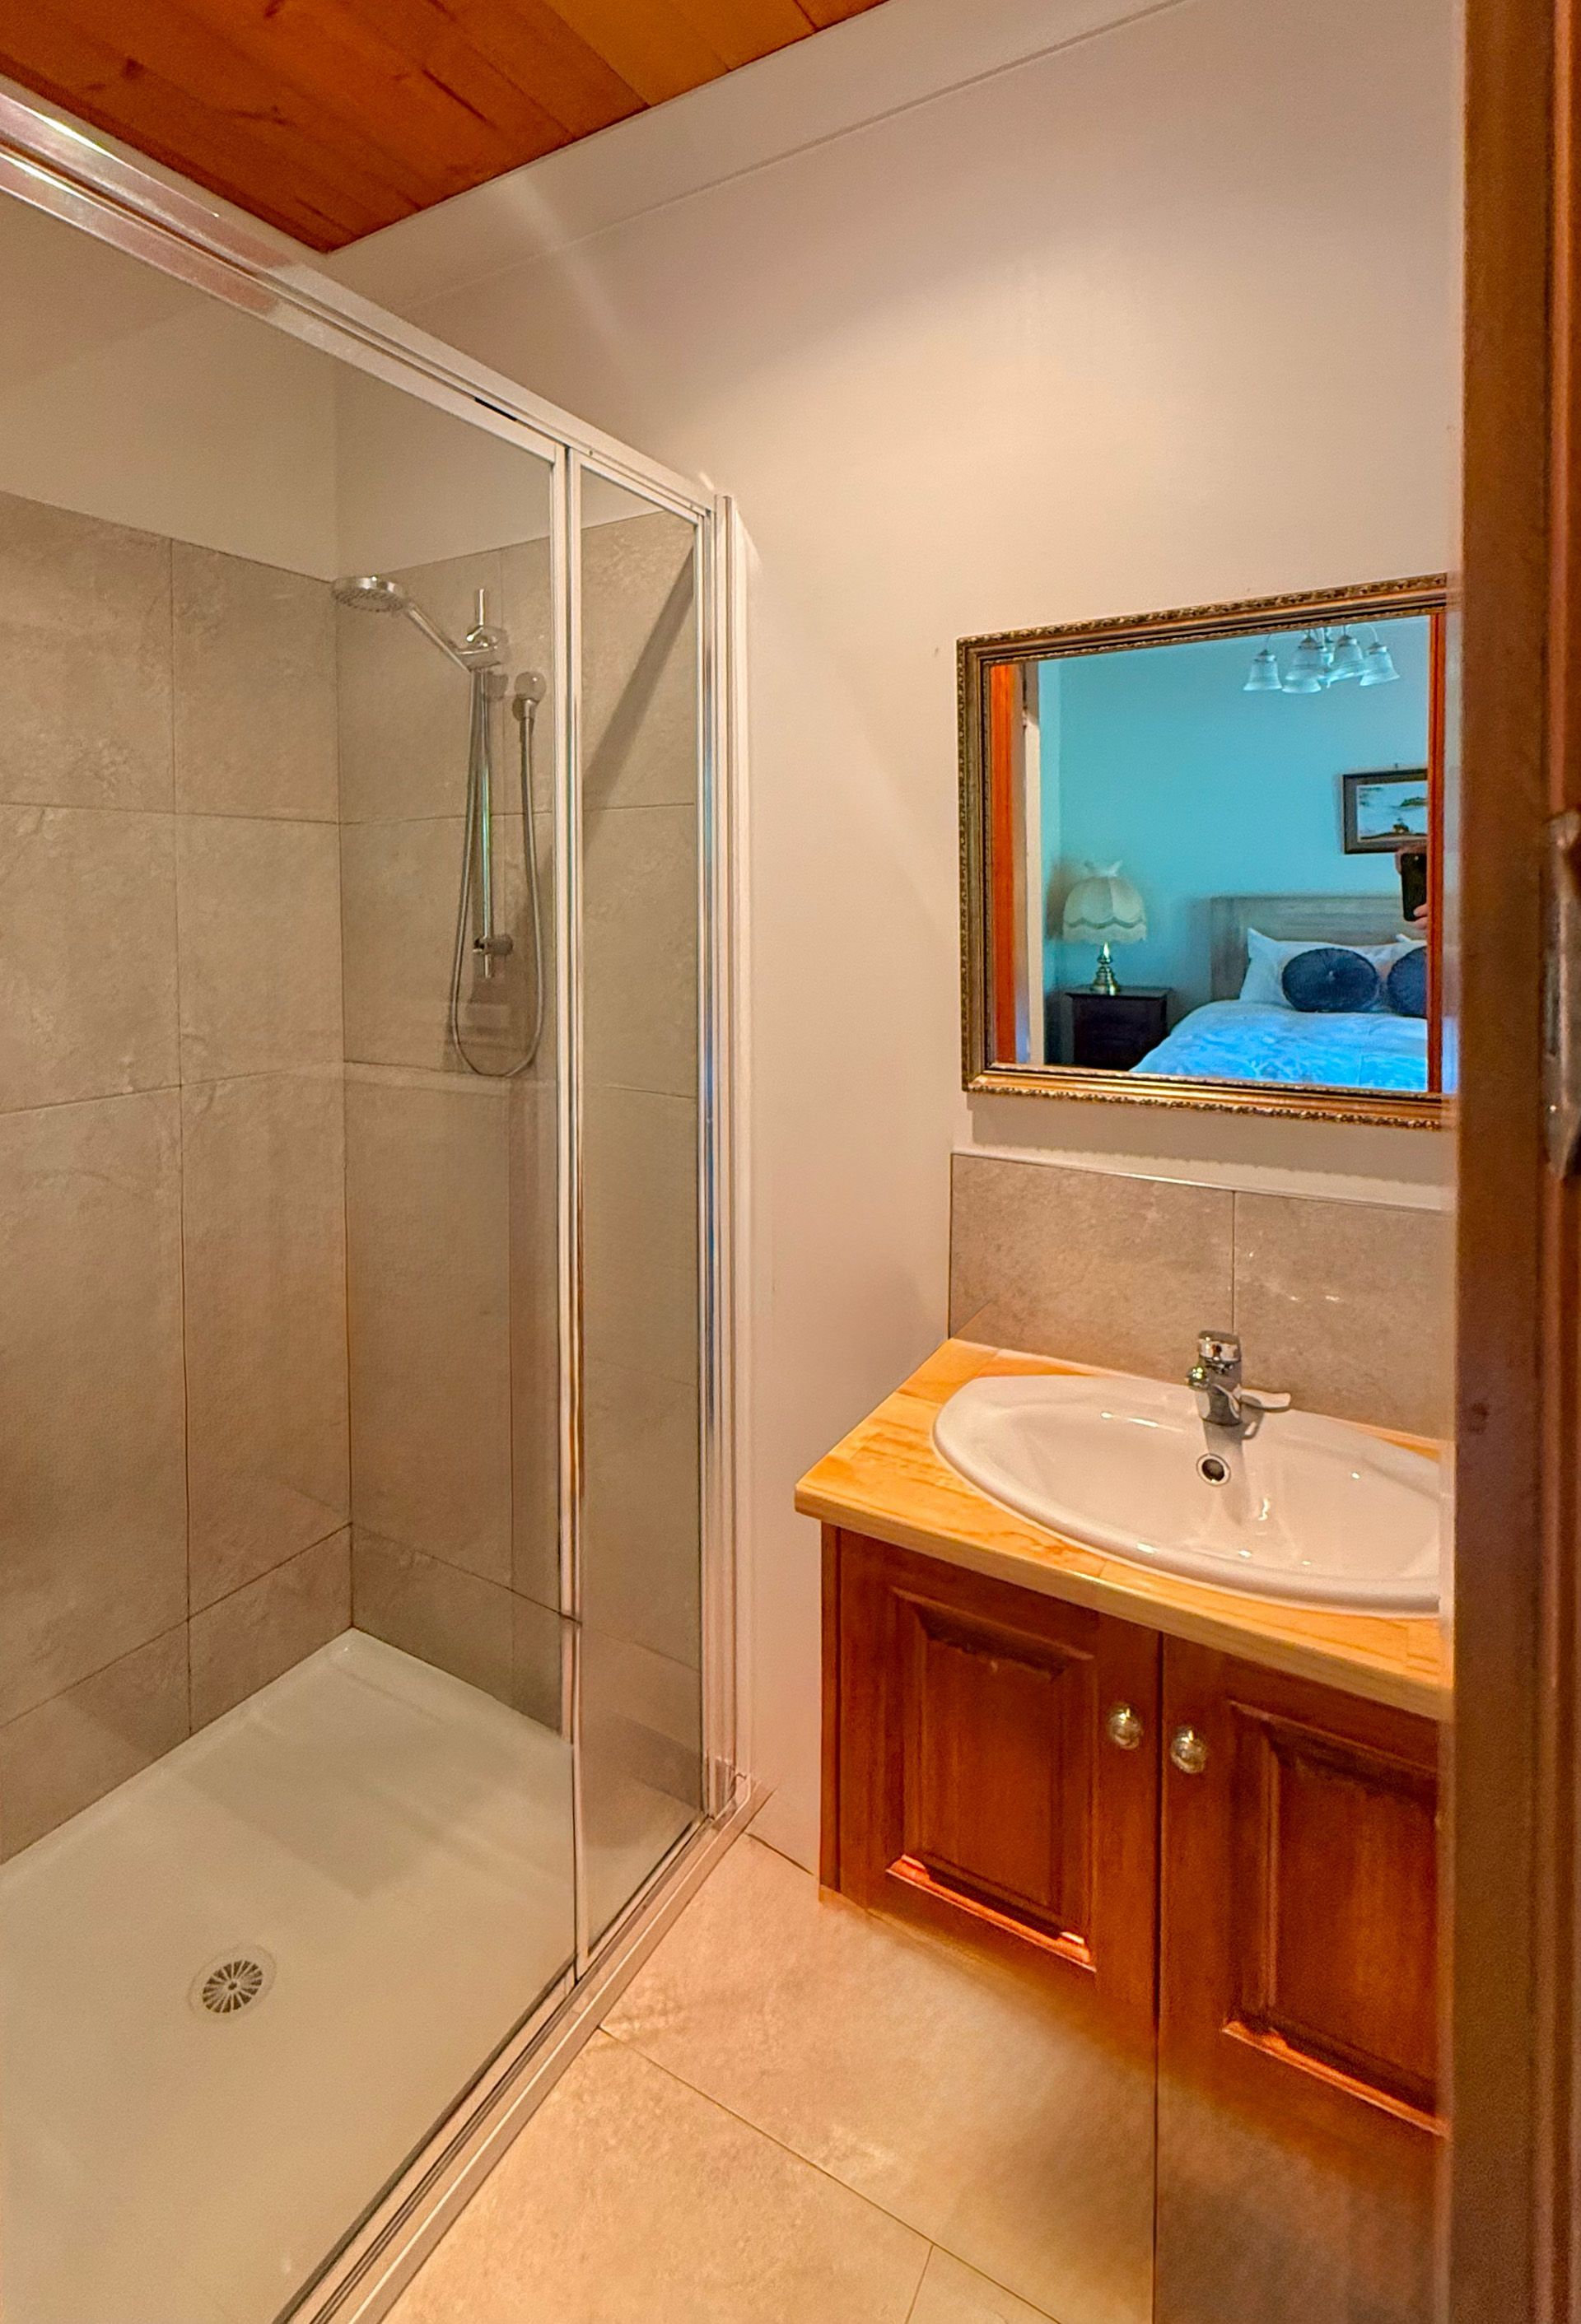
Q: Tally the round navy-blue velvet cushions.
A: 2